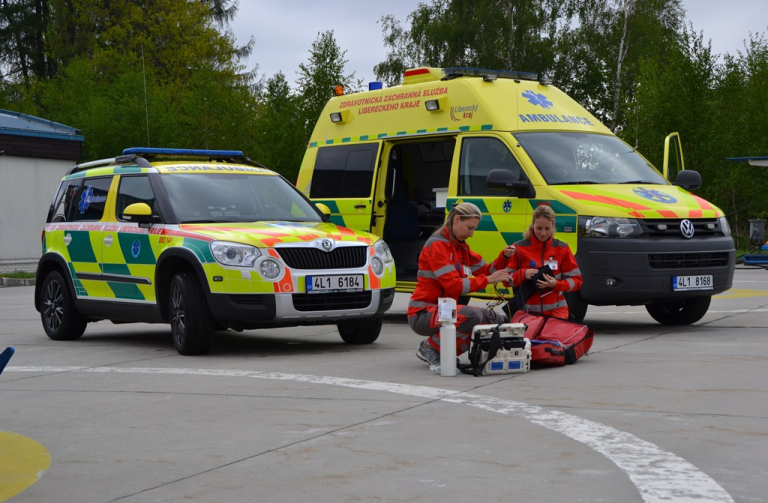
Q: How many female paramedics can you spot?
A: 2